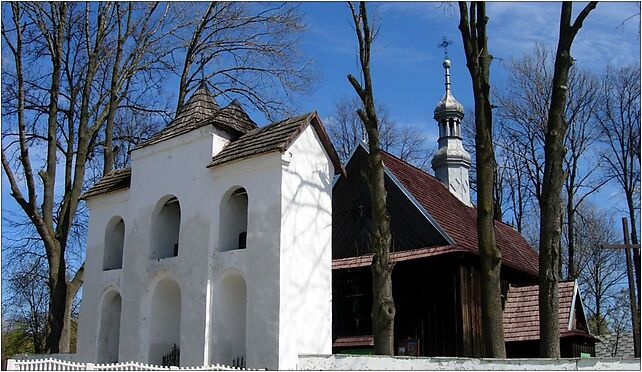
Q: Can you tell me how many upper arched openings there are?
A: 3